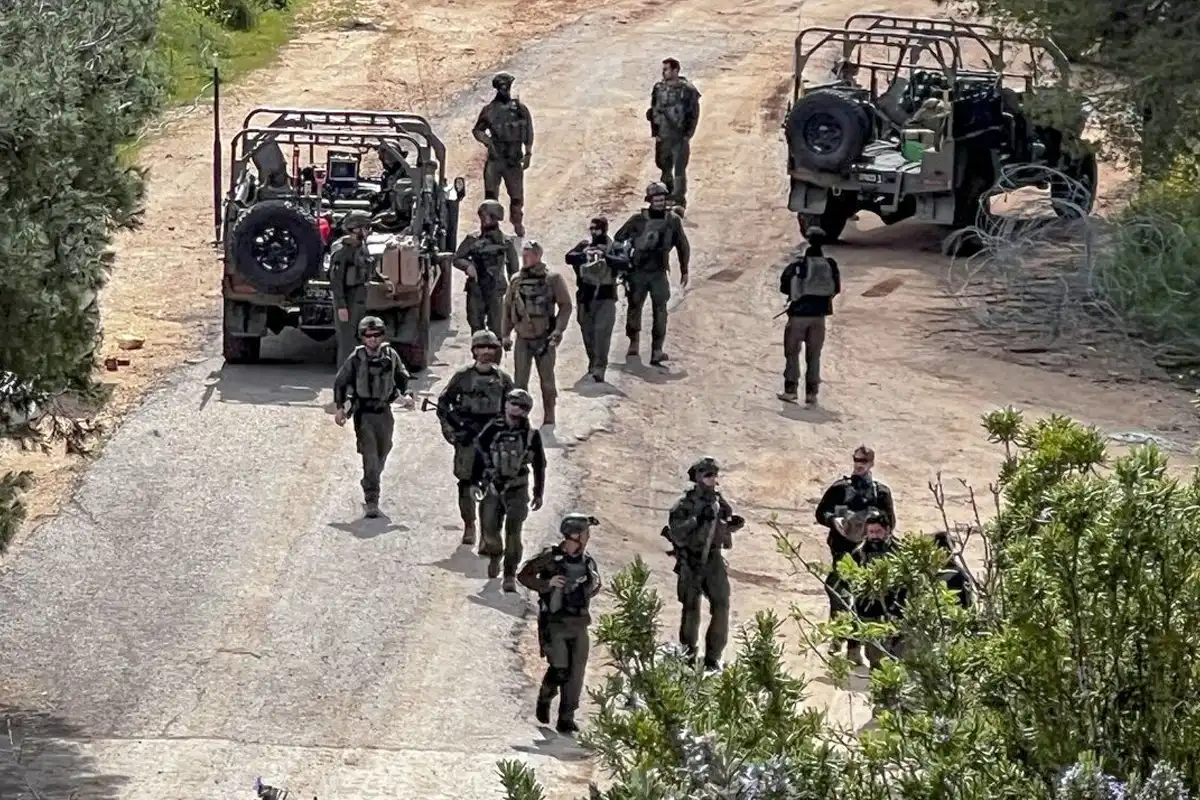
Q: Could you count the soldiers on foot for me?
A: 15